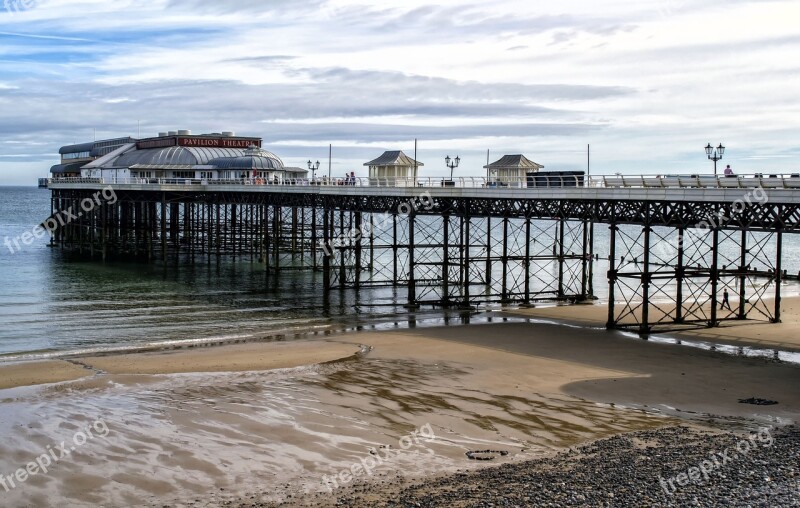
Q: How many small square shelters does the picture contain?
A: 2